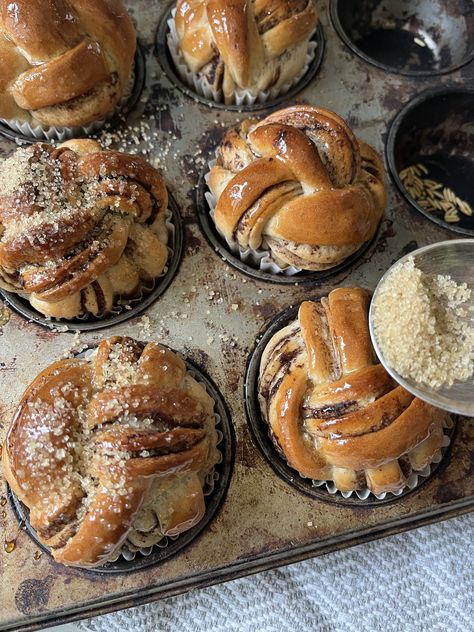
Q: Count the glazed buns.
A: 6